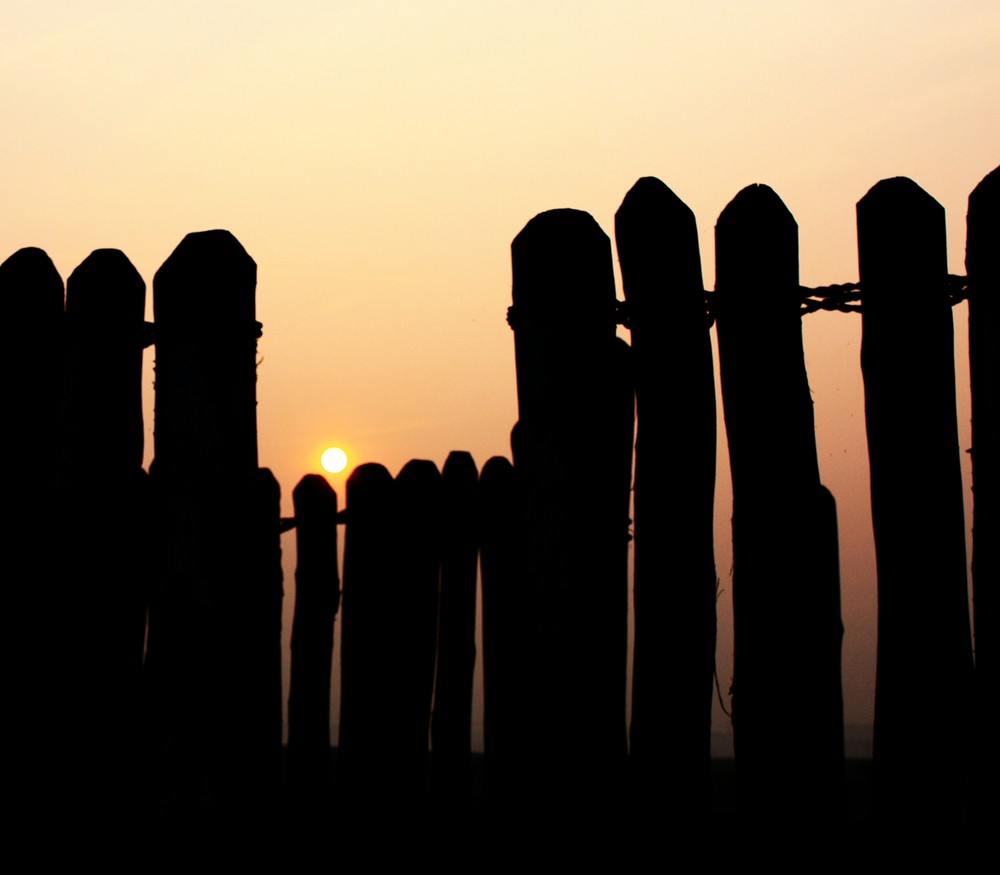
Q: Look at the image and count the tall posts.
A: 8